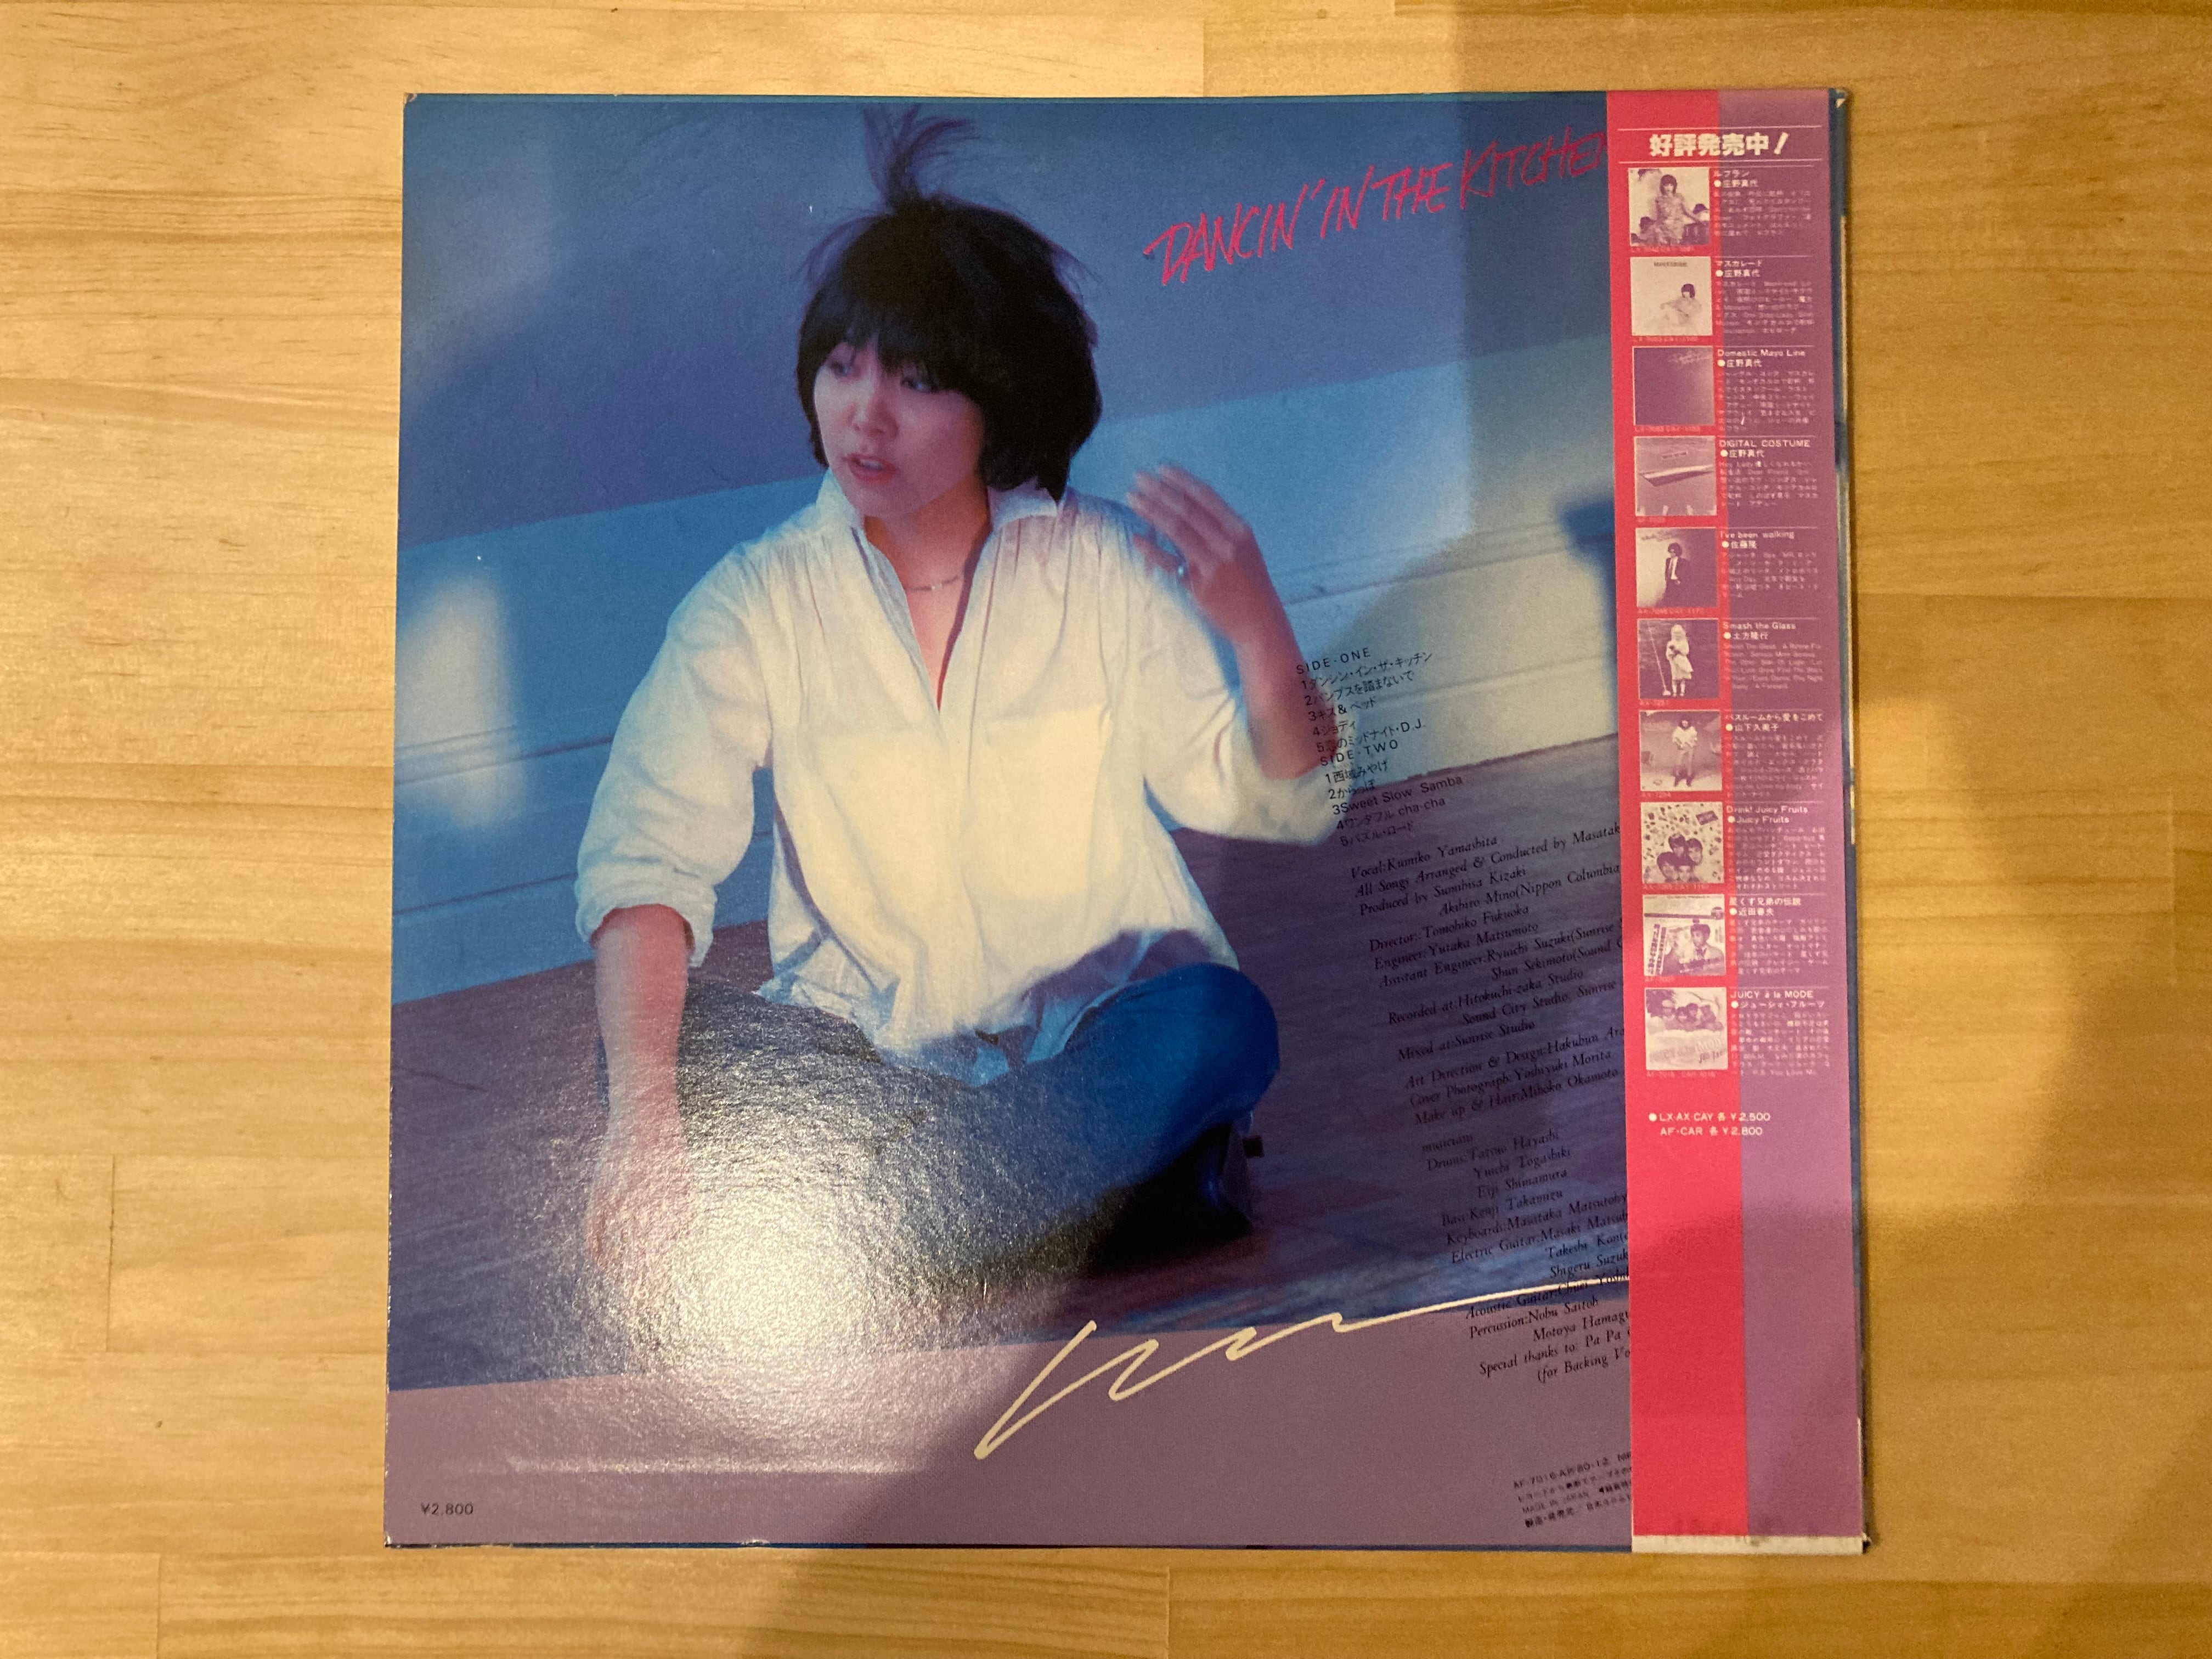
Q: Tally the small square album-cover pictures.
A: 10